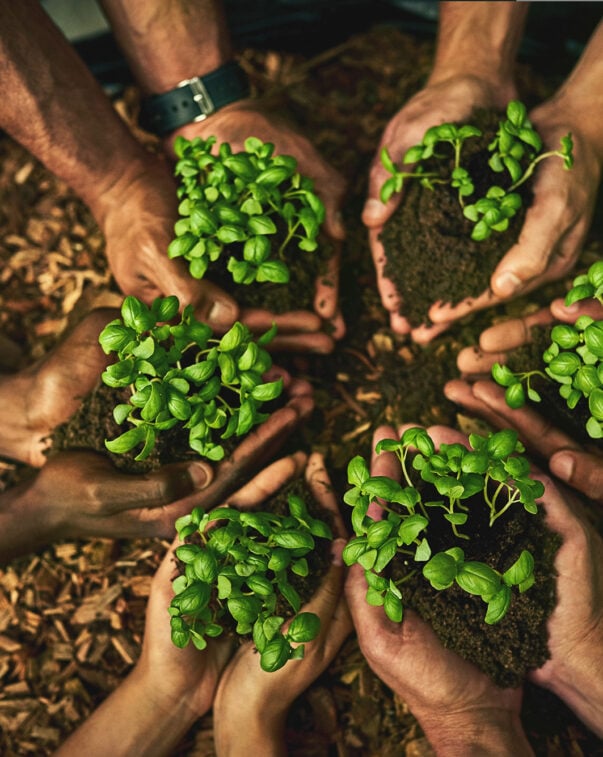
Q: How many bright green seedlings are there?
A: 6